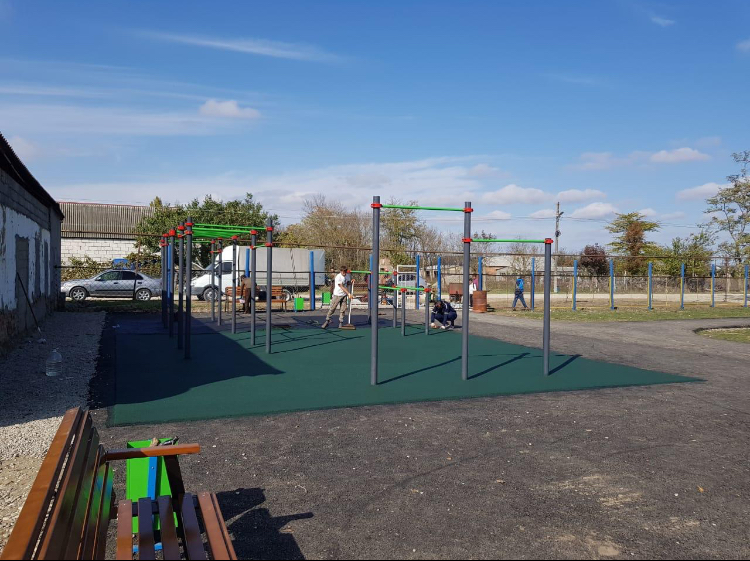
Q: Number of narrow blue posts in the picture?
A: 14